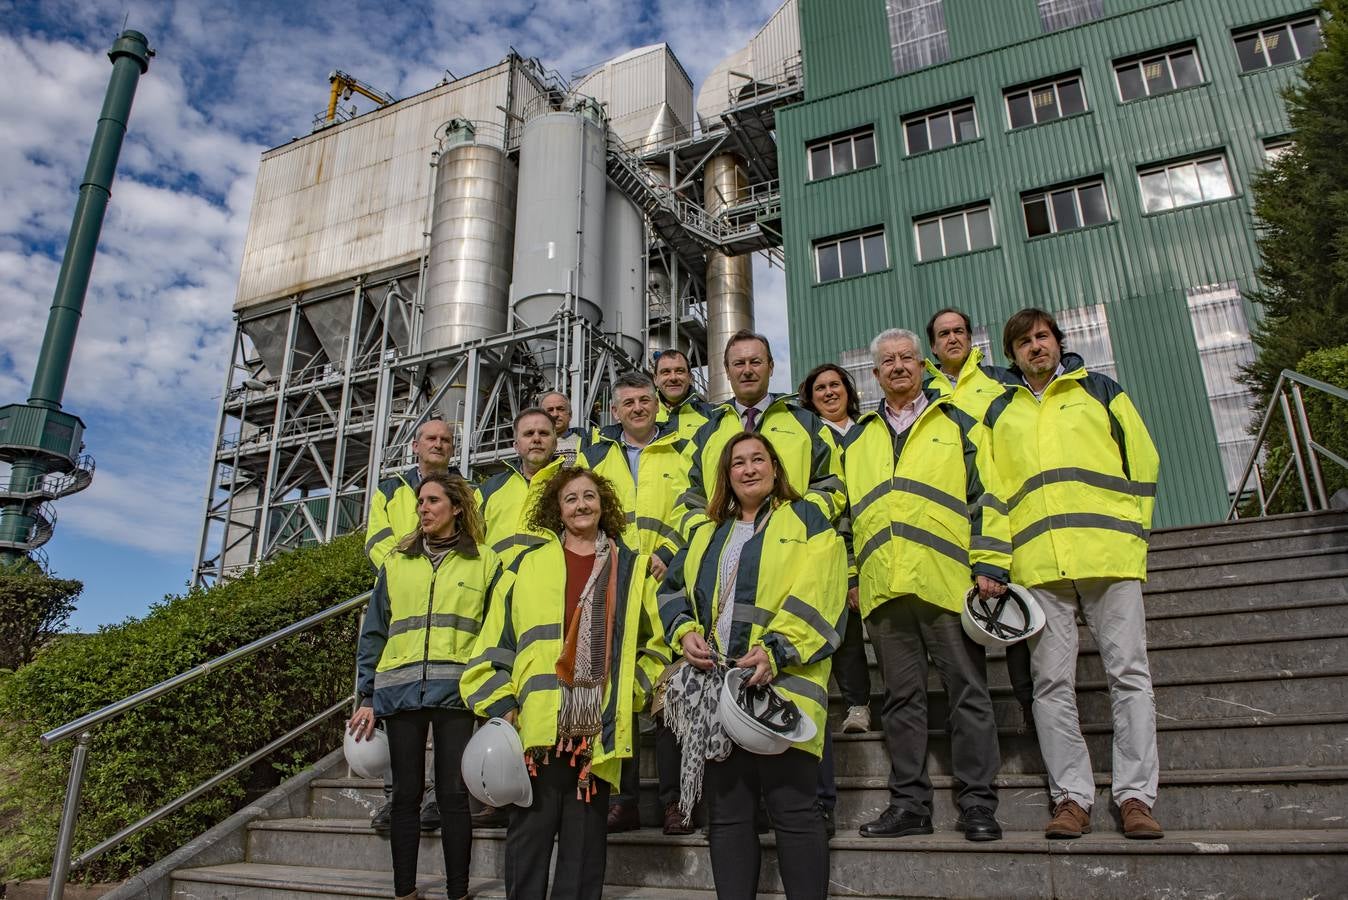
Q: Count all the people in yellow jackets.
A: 13